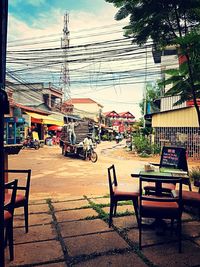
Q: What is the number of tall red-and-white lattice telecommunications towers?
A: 1